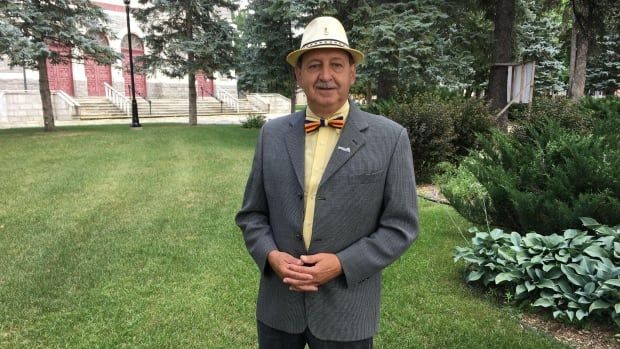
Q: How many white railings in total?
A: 2